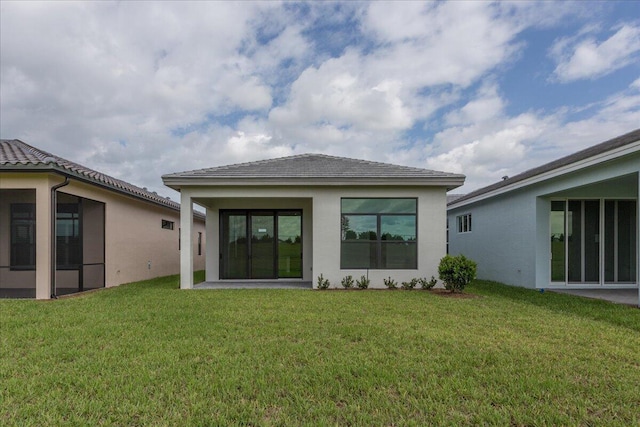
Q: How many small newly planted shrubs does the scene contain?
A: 6